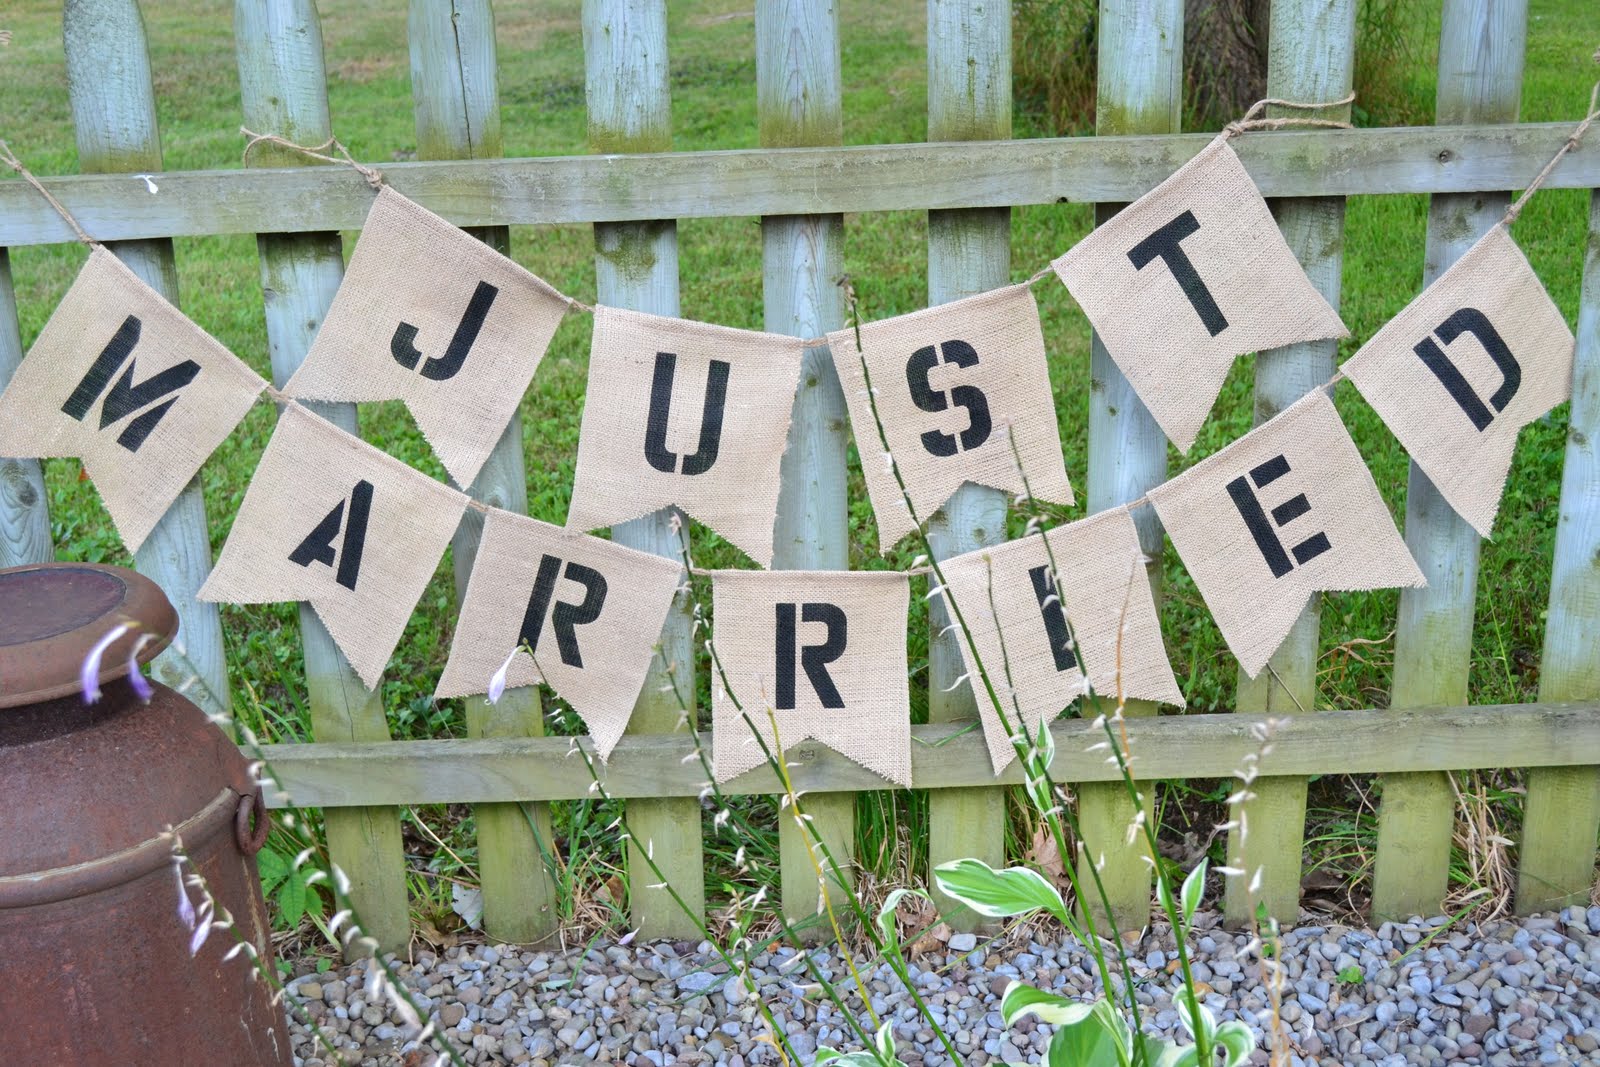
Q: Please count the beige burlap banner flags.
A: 11